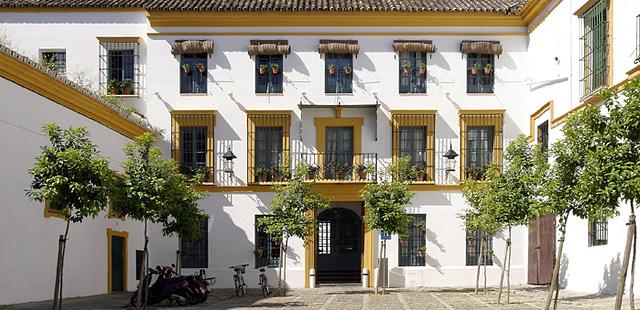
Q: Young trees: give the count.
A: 9